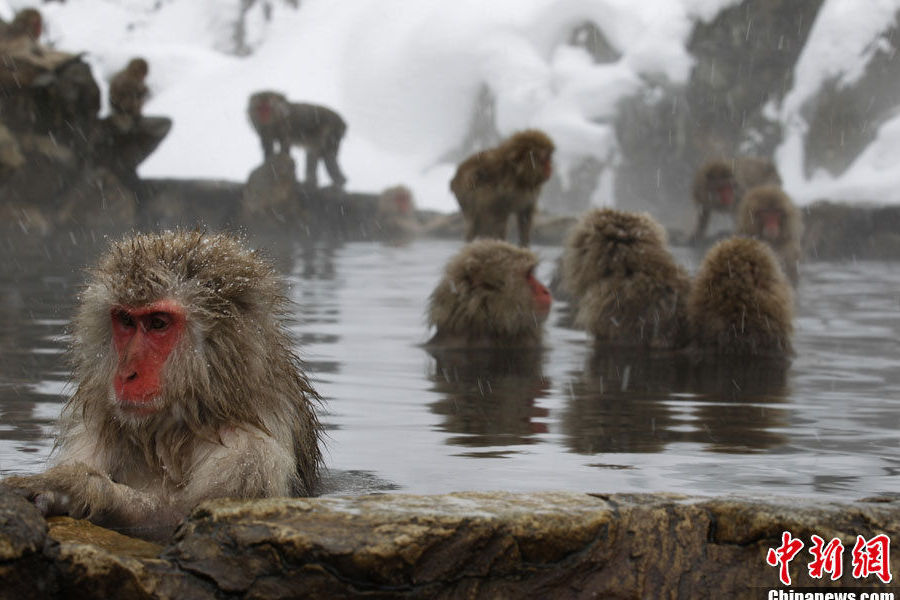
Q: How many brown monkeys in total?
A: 11